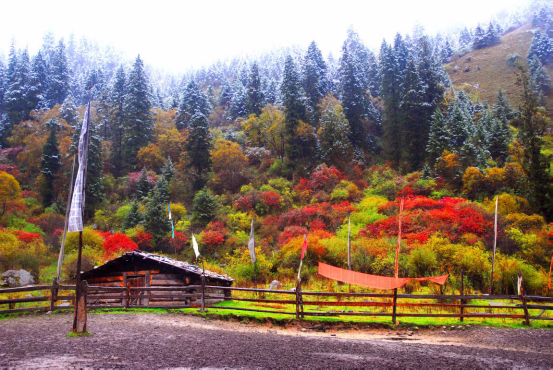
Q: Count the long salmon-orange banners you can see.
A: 1